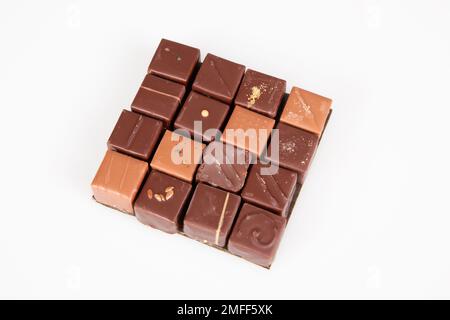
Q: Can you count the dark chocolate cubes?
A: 12